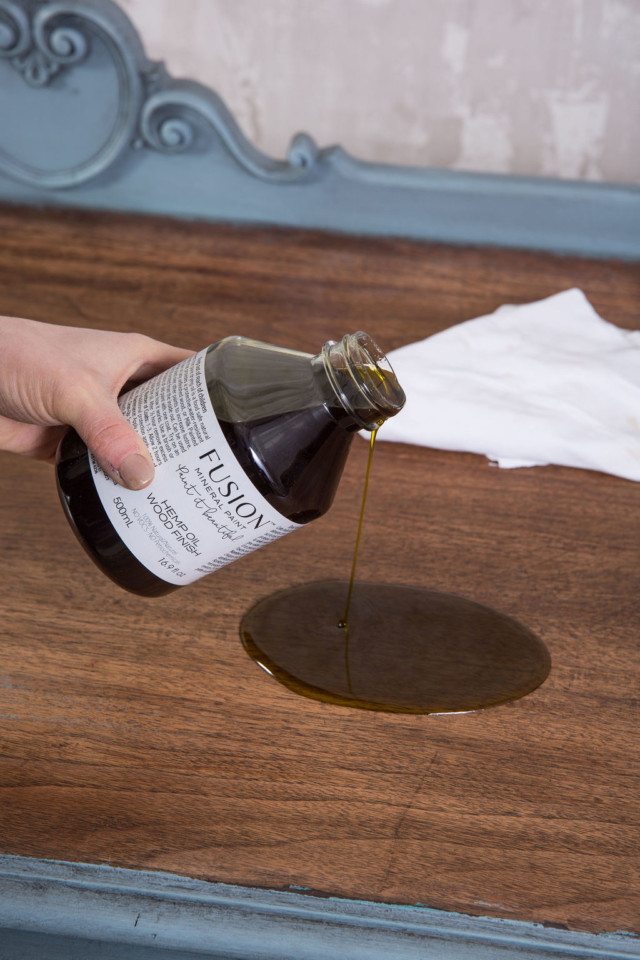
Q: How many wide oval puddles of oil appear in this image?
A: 1